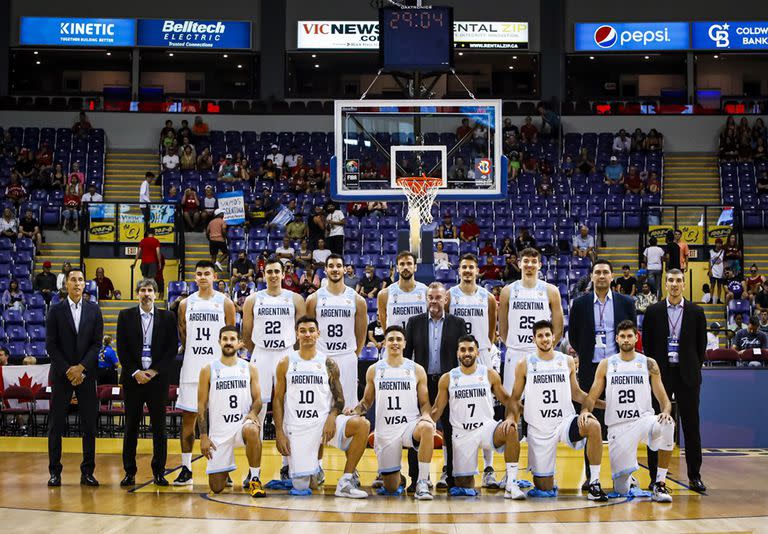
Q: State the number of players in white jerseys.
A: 12